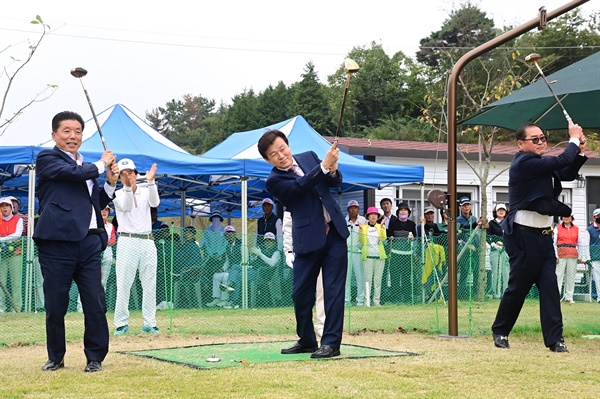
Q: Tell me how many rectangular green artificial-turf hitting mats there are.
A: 1